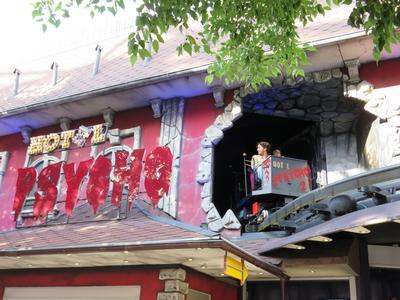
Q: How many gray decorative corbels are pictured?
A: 6